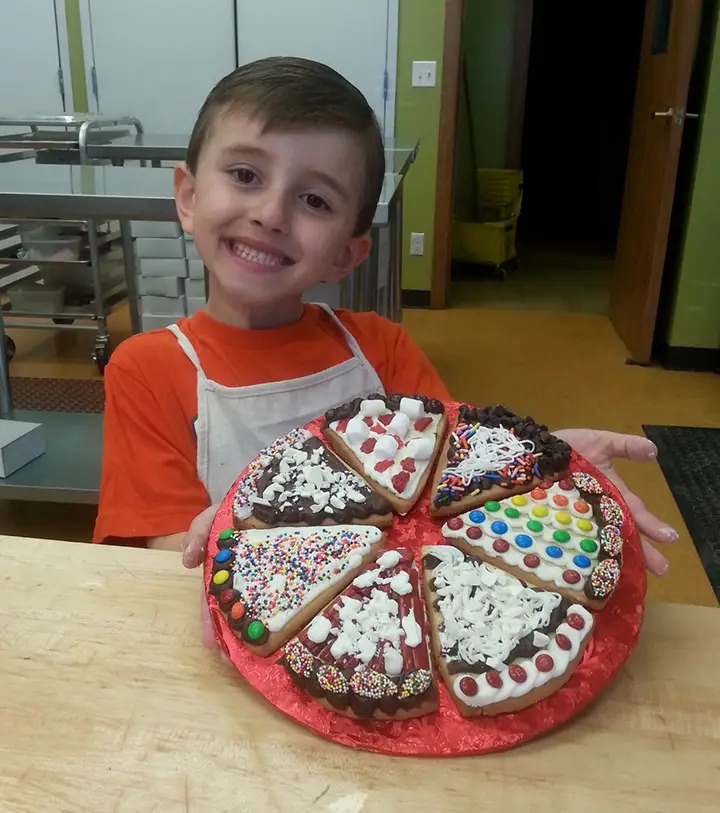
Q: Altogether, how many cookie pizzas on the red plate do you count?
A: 7